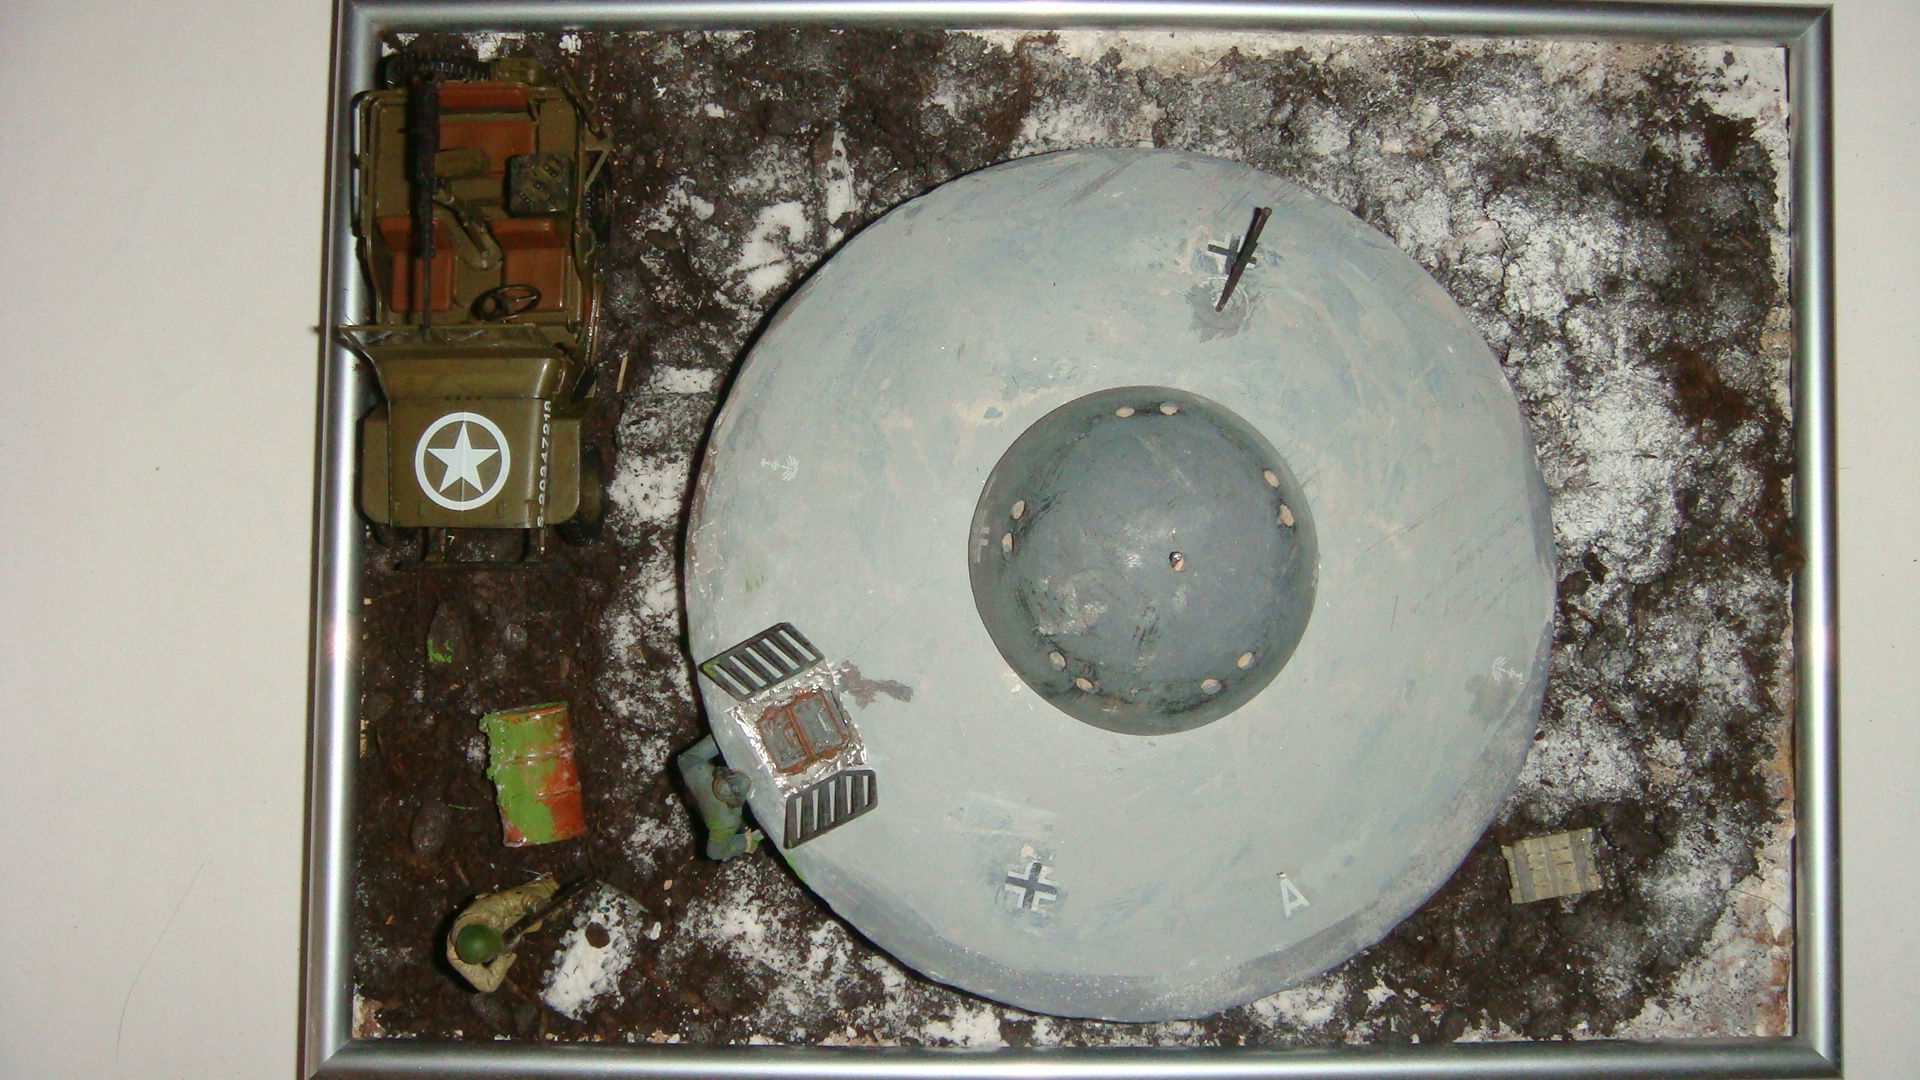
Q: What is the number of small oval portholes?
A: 10